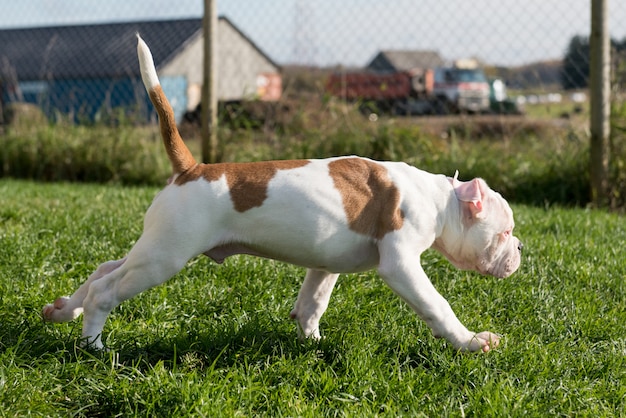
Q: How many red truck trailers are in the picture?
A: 1